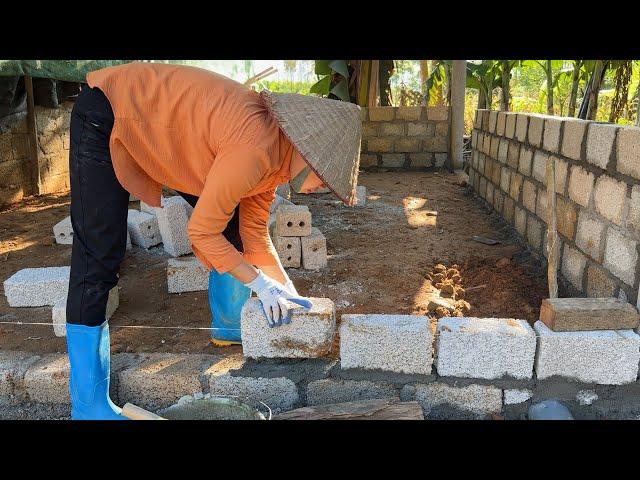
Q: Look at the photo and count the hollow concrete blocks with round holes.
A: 5